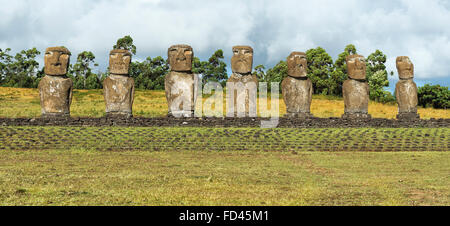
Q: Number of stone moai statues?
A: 7